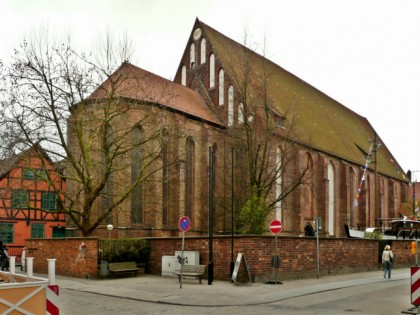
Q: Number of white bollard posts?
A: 3